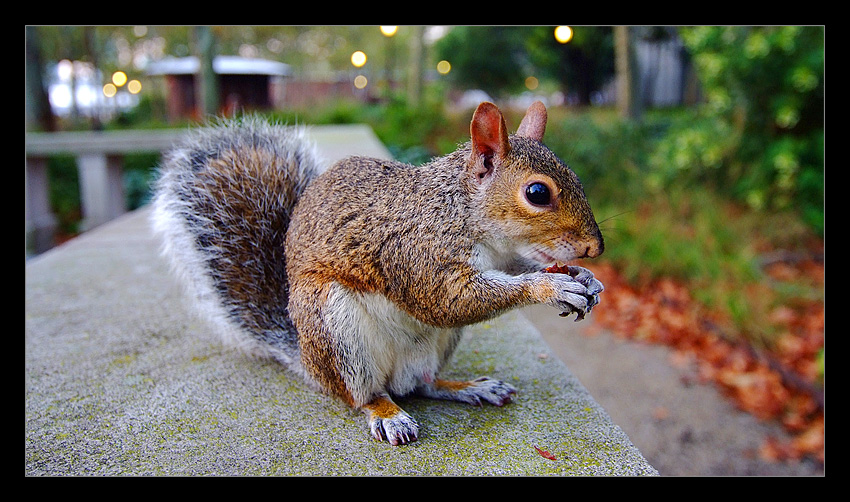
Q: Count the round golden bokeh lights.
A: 9